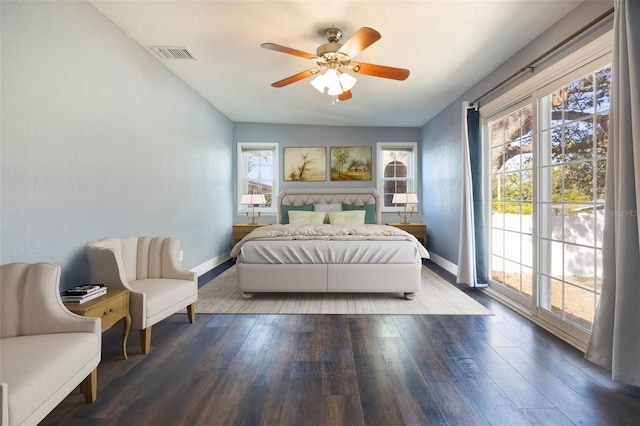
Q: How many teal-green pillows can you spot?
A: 2